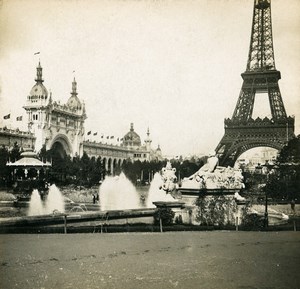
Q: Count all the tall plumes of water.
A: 4